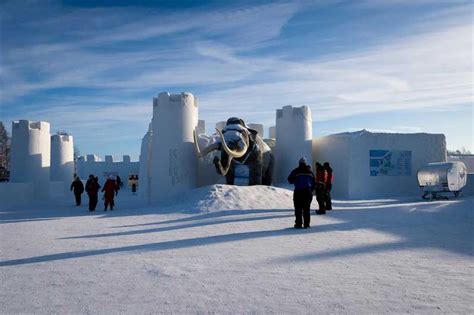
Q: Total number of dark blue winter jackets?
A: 1